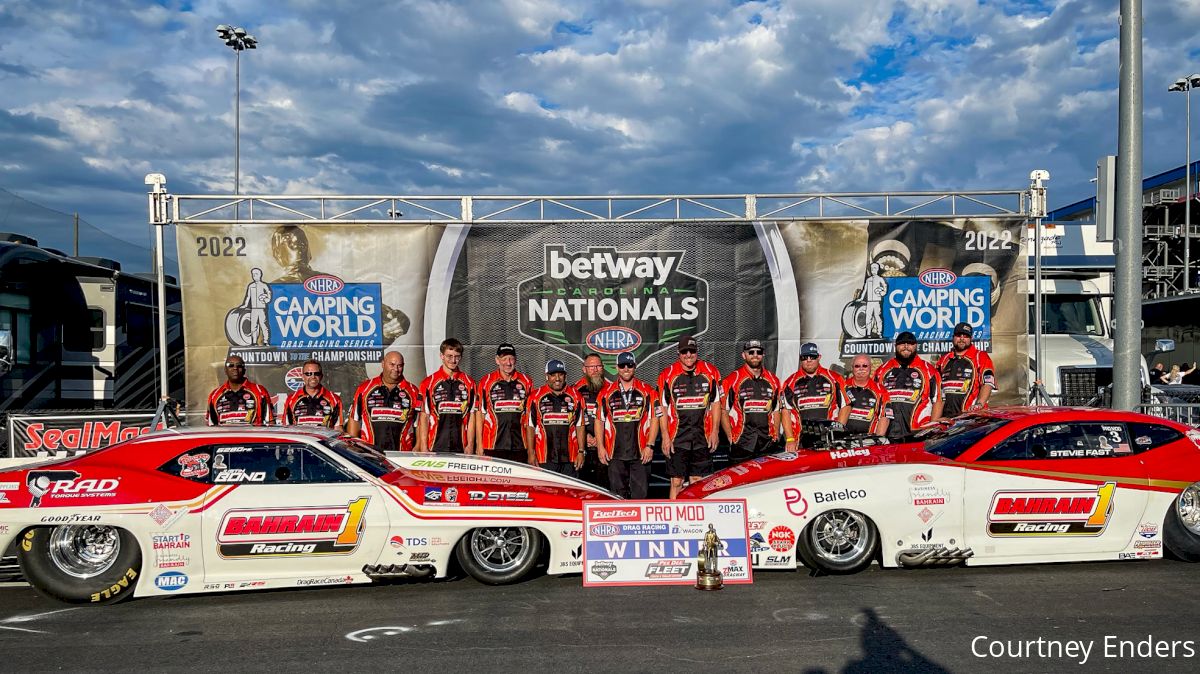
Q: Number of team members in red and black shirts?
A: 14